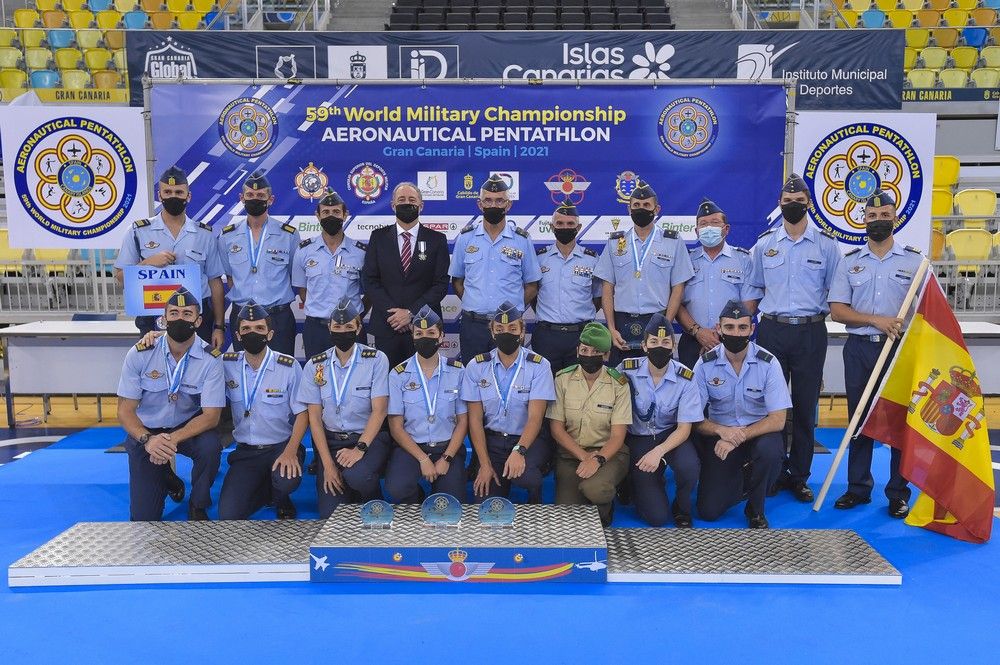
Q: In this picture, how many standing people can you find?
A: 10